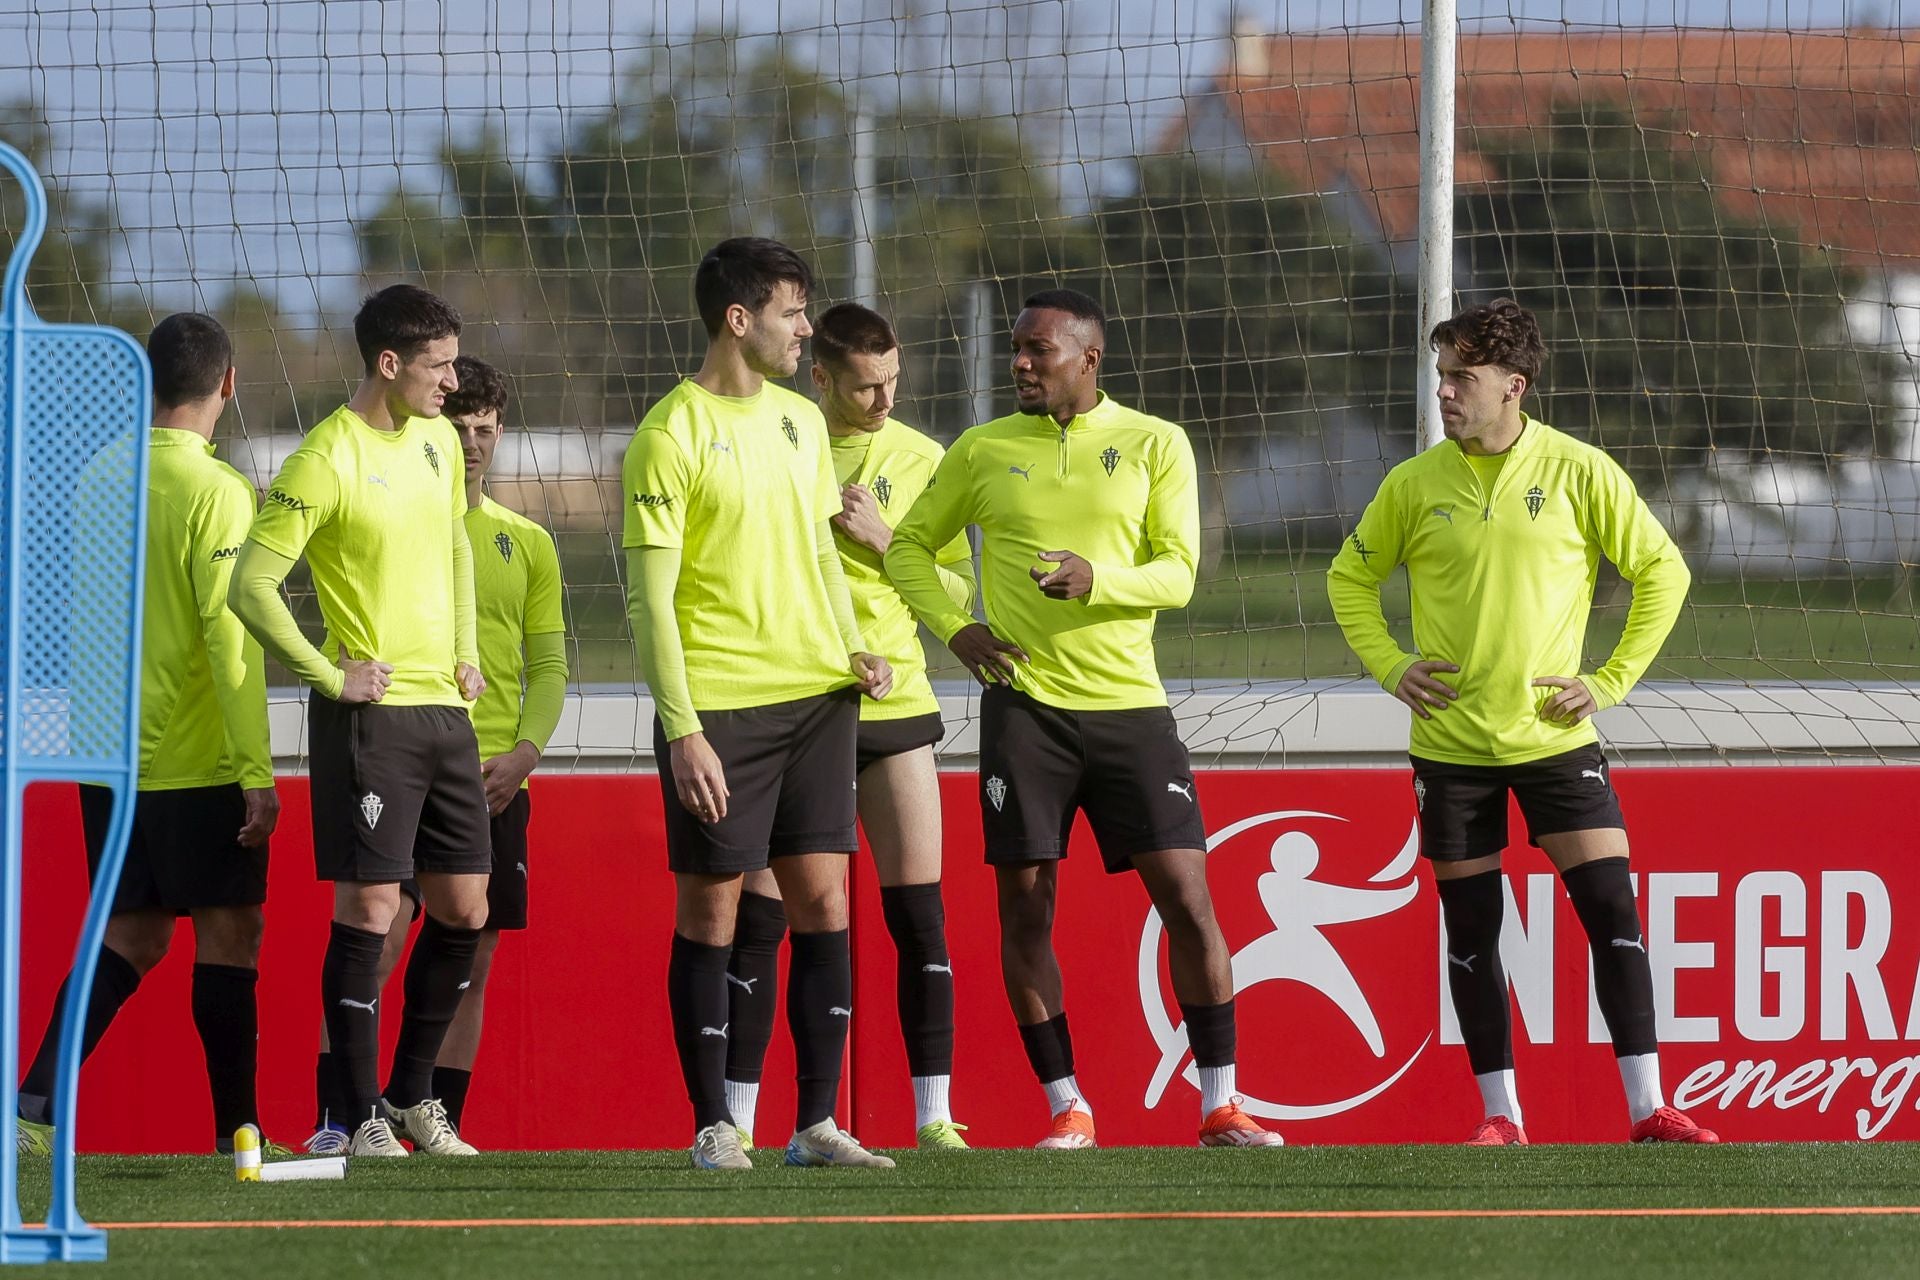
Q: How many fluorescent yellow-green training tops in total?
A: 7